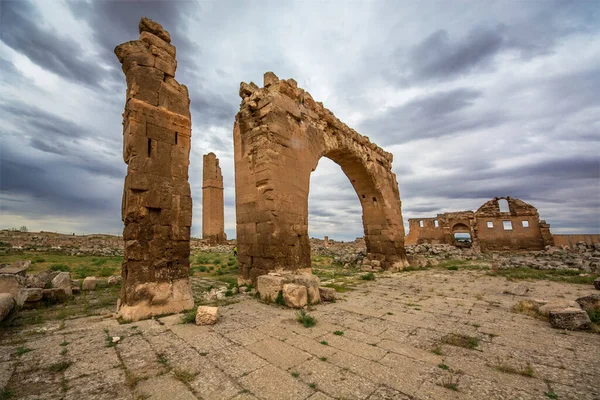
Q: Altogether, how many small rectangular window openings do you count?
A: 5